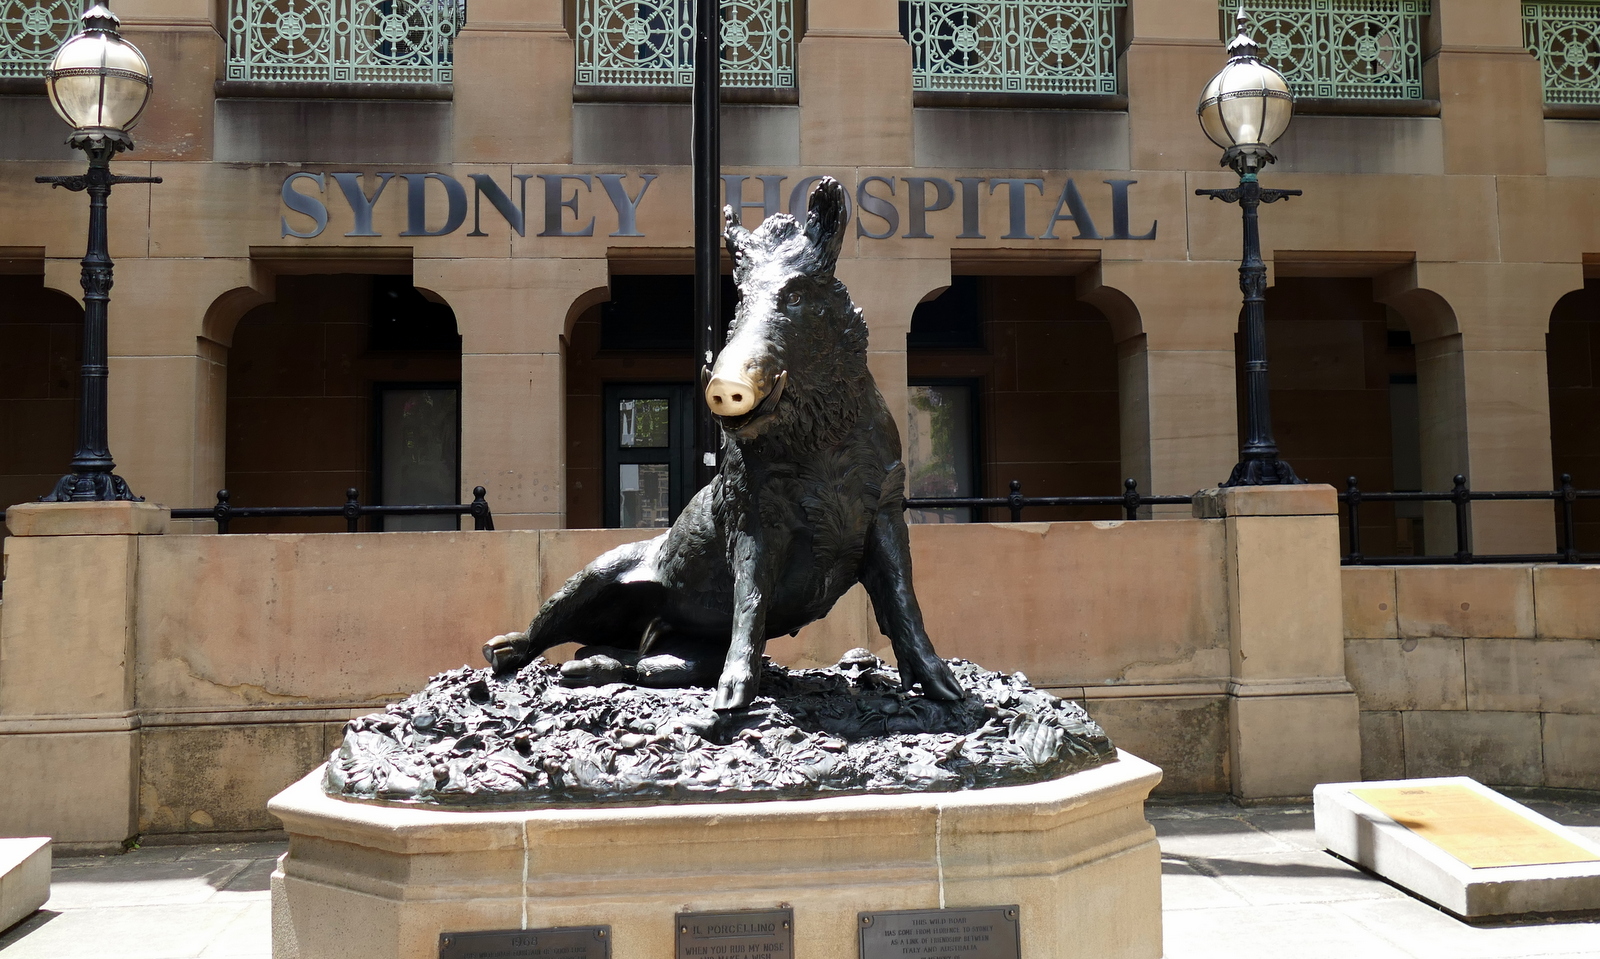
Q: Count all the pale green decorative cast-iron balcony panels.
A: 6